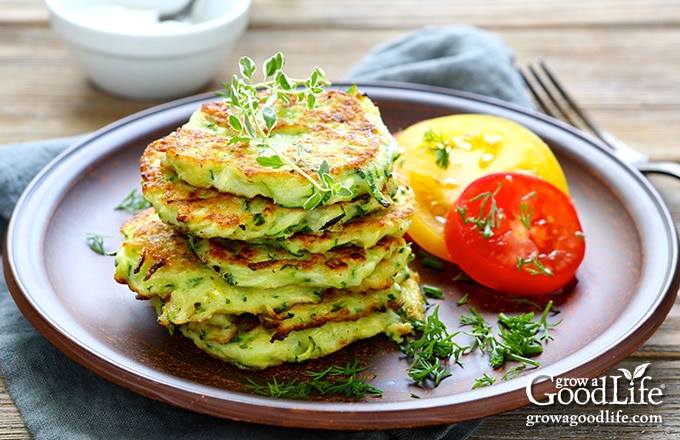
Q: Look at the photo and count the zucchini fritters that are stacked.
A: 7